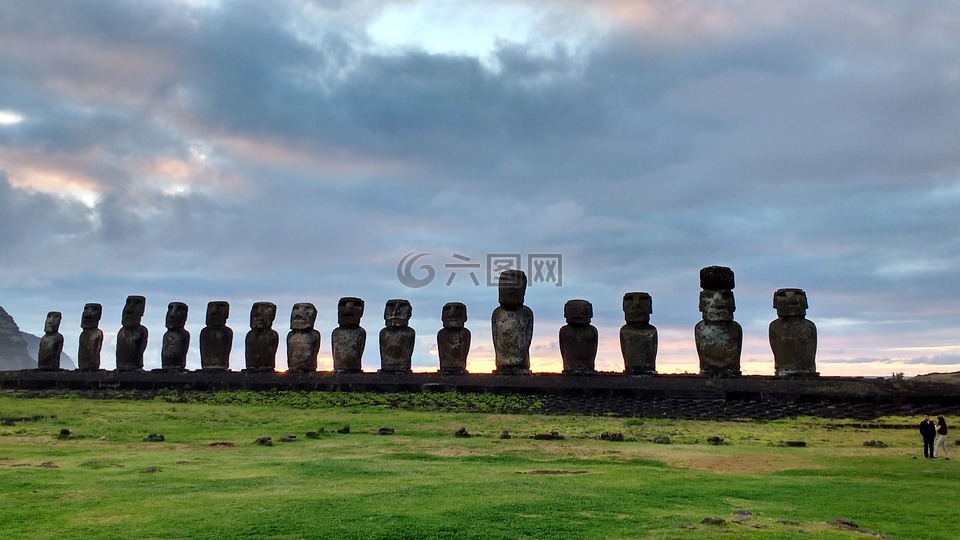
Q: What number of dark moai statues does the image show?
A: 15